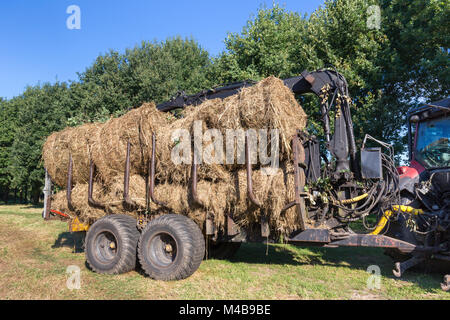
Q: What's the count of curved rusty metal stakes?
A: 6